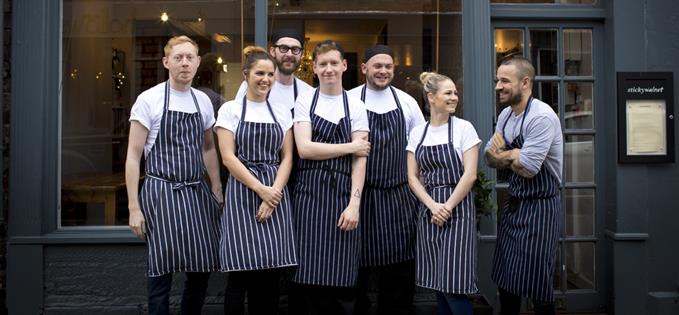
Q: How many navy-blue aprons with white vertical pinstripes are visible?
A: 7